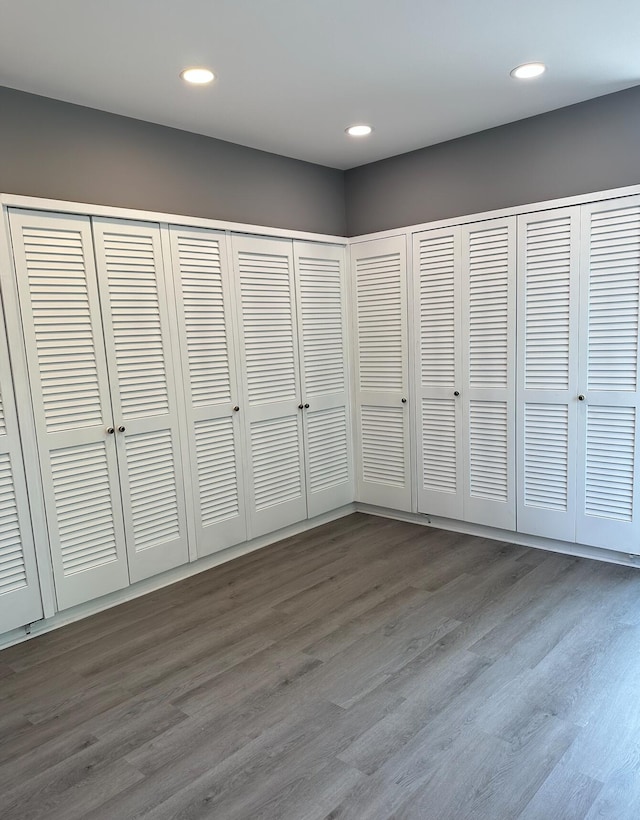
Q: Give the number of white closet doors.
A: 11